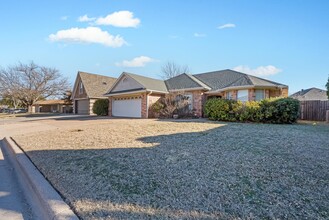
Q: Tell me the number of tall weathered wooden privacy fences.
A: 1